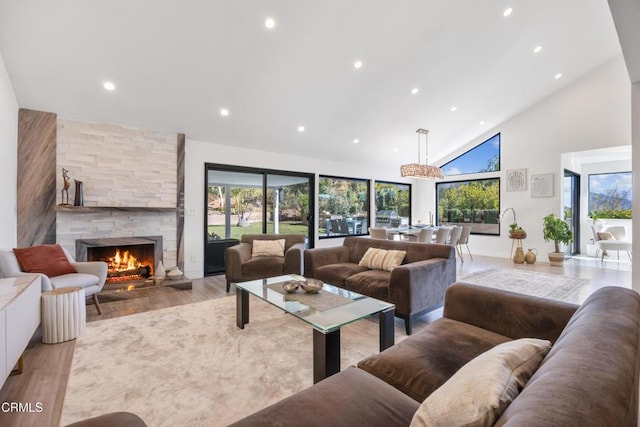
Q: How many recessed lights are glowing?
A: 13